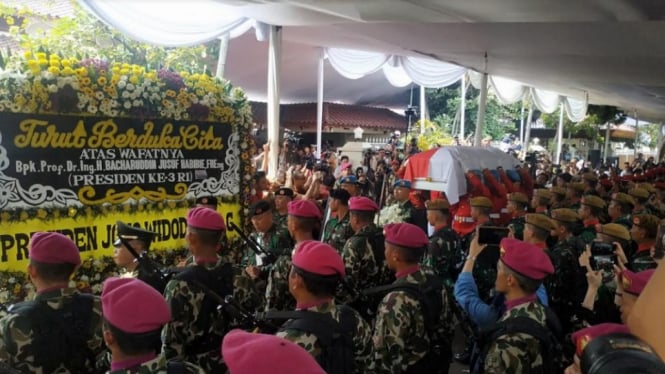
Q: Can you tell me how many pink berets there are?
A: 11